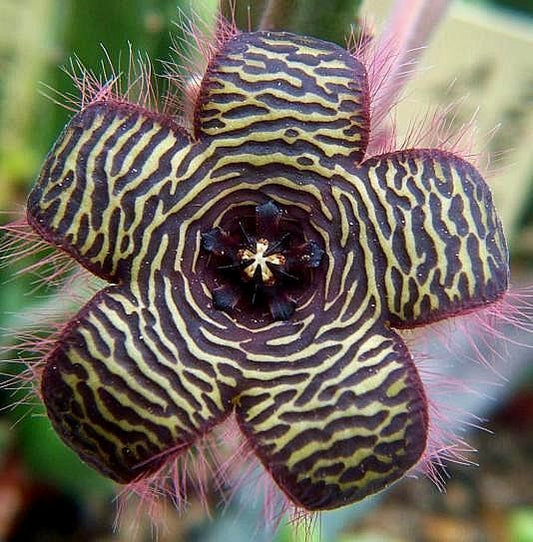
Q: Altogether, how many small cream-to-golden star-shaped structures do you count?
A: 1